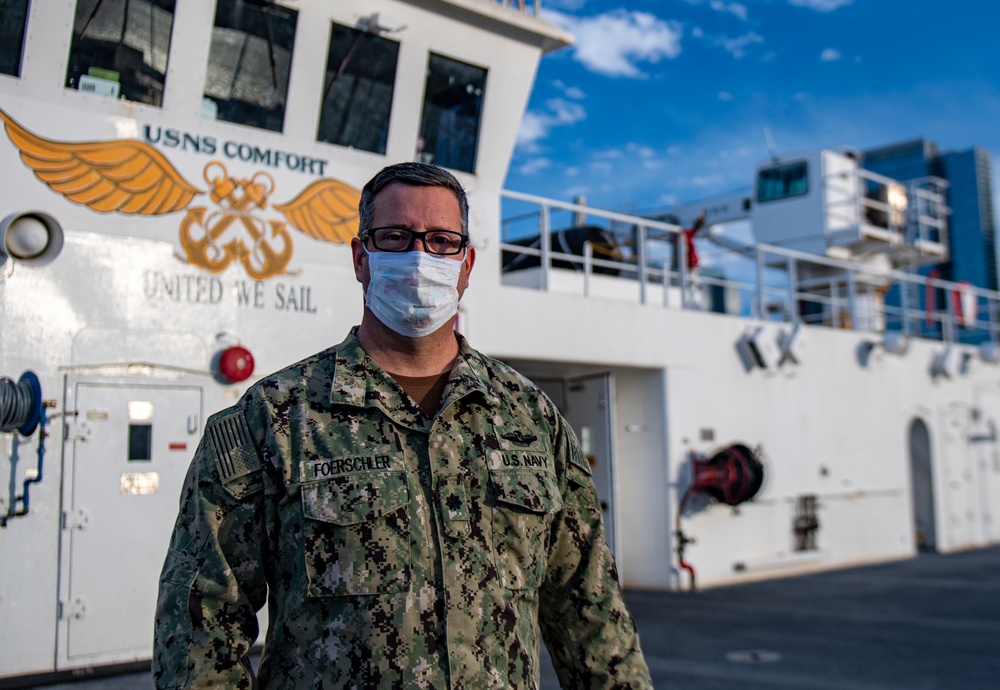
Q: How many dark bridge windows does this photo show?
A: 5